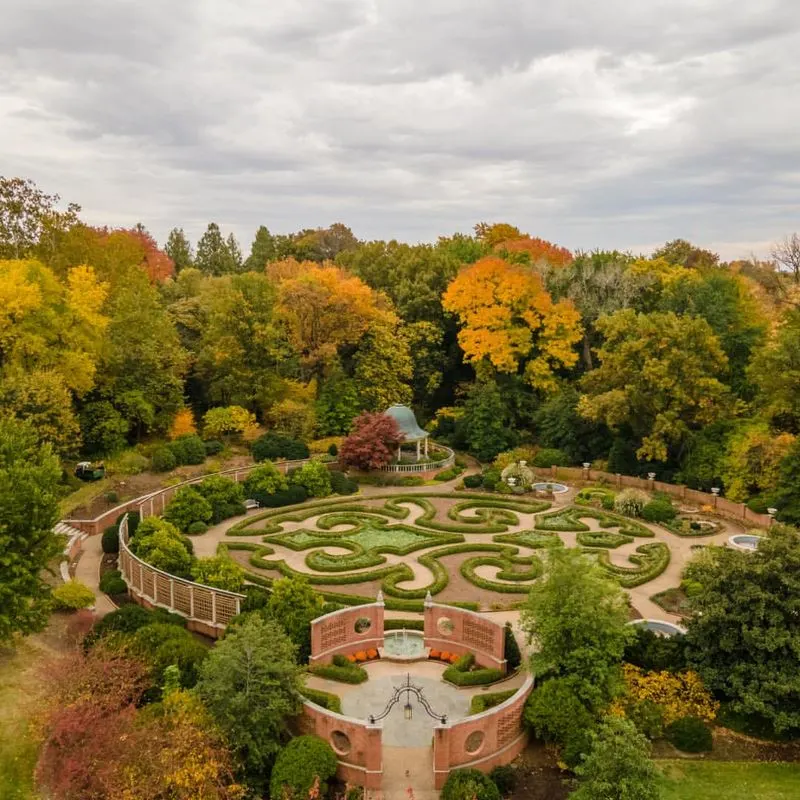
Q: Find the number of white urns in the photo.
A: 6